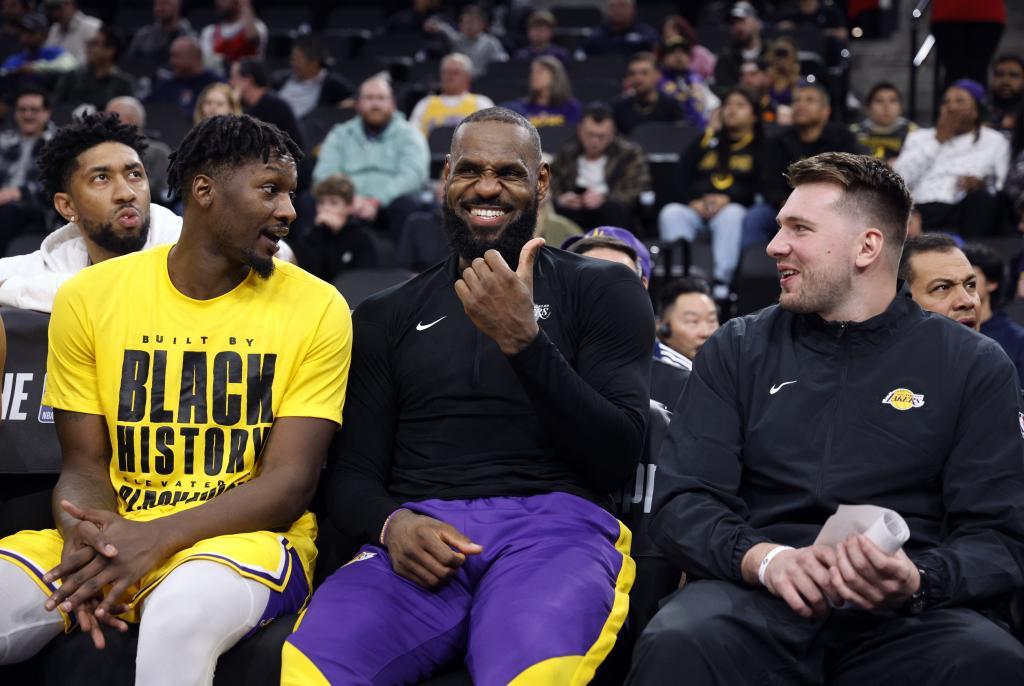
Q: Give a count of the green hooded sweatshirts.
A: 1